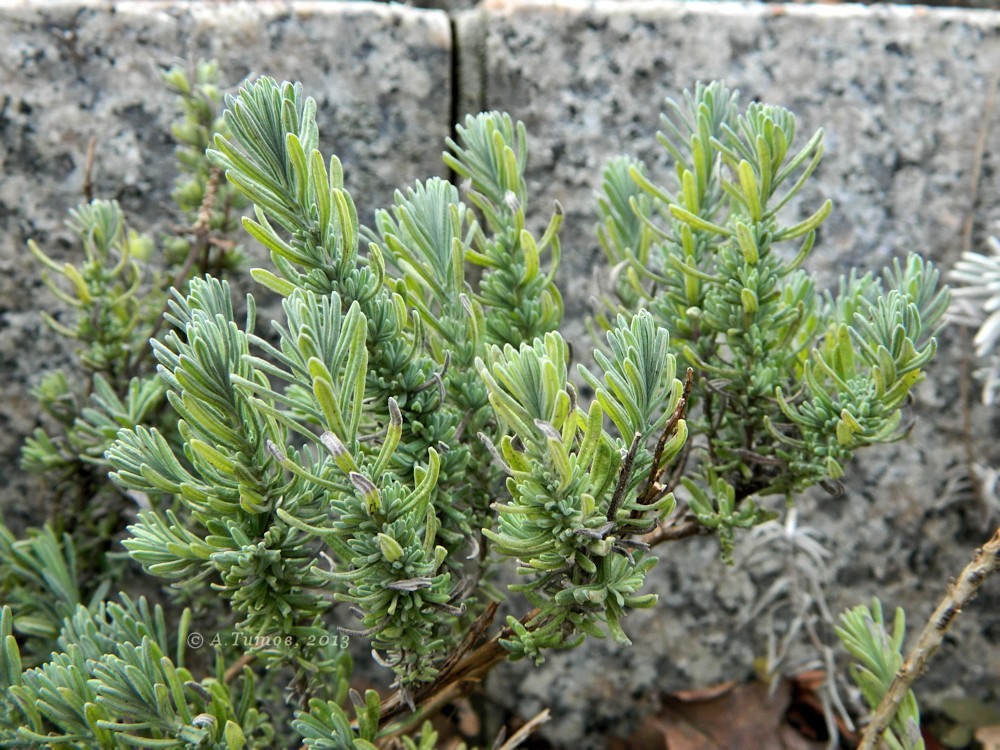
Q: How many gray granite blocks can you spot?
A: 2